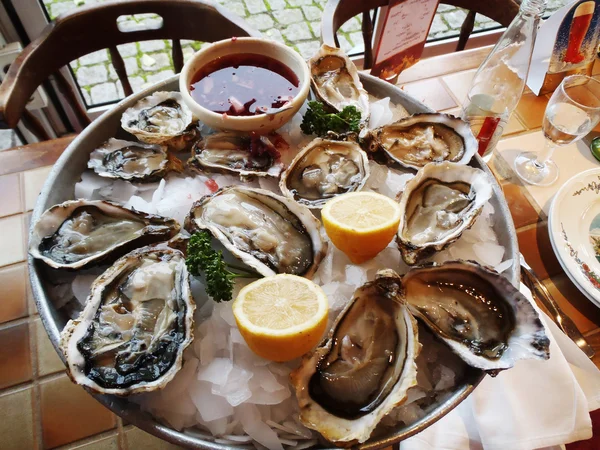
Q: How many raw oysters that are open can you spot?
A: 12